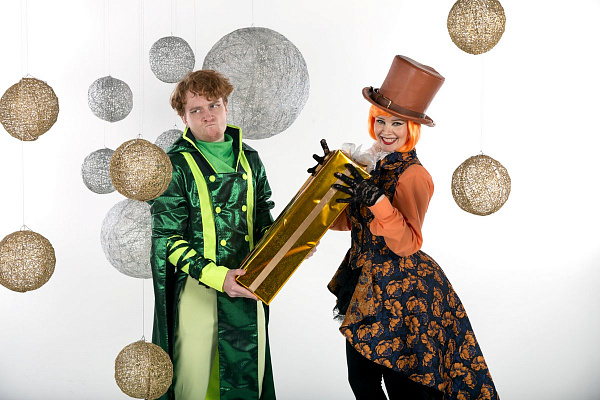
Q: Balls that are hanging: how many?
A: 12